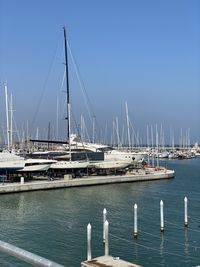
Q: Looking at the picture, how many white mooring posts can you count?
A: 6